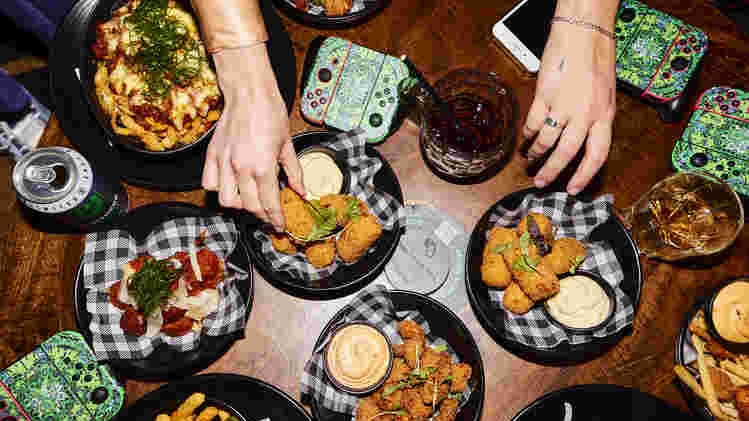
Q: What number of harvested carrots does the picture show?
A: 0